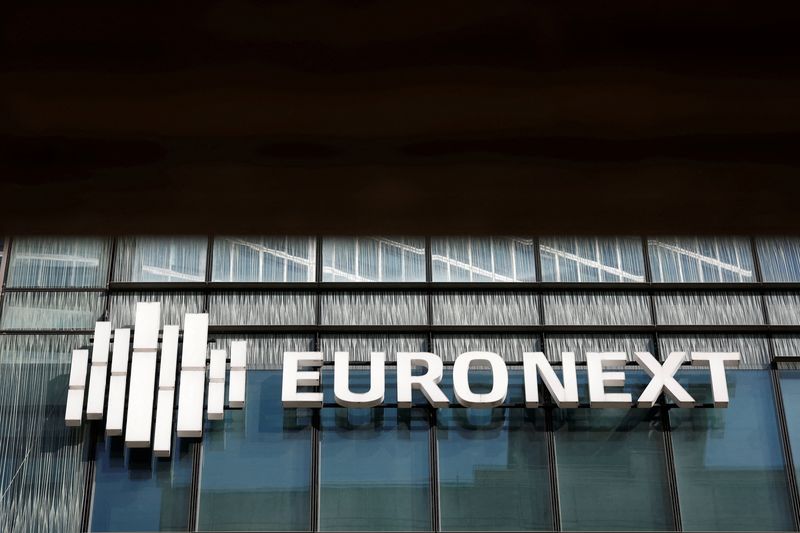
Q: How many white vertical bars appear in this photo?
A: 8